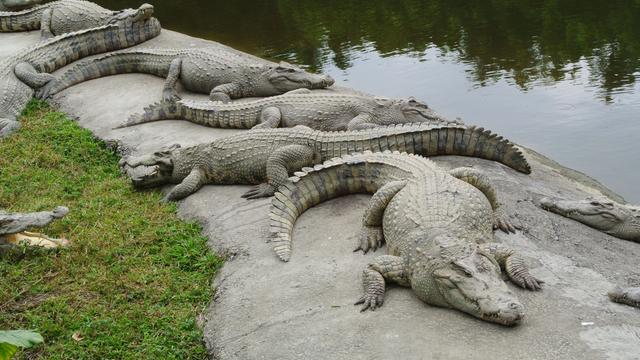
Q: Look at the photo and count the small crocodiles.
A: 0